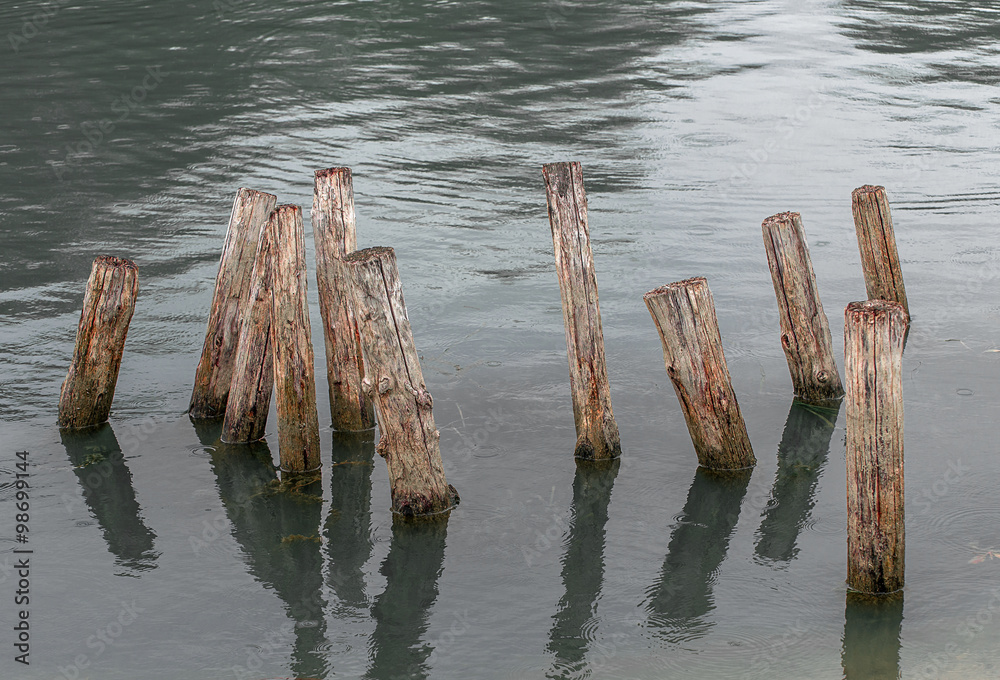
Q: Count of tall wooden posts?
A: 11